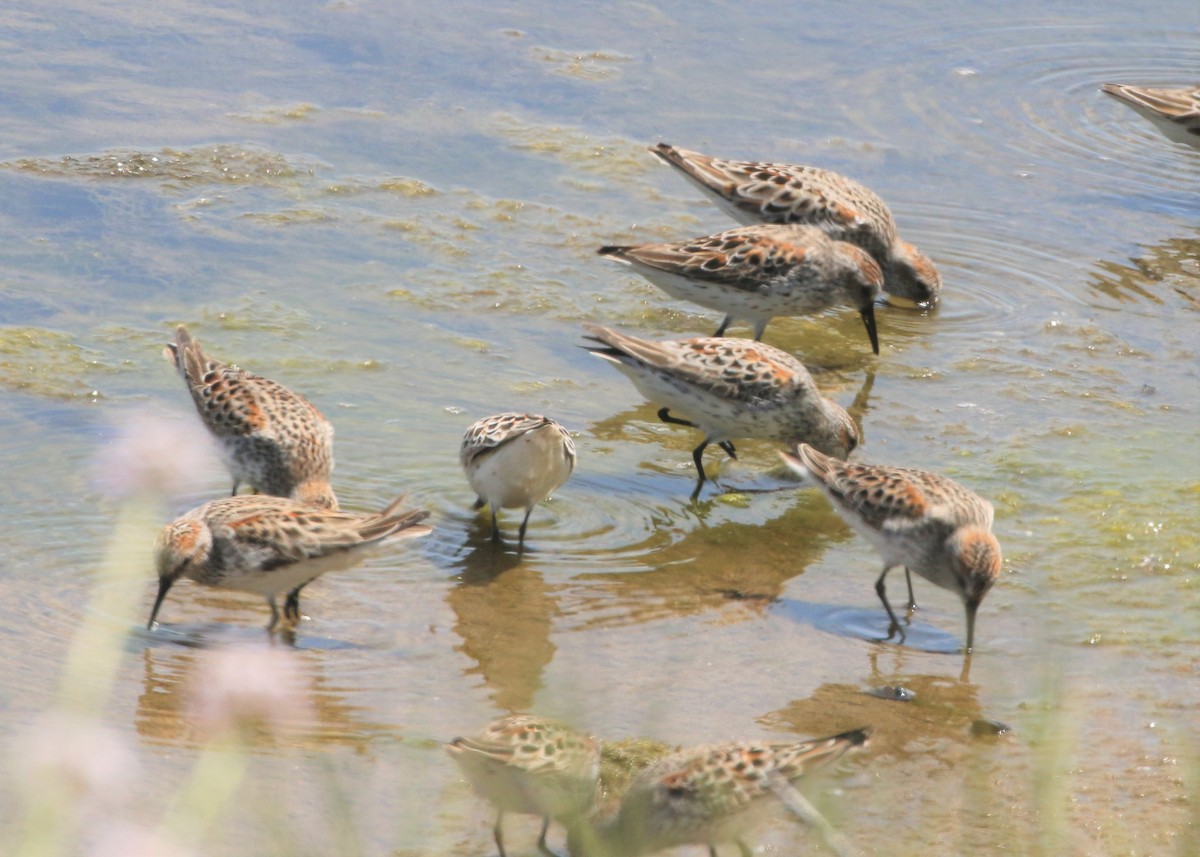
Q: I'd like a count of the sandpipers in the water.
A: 10